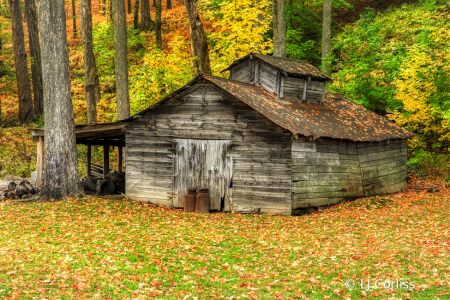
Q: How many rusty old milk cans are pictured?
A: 2